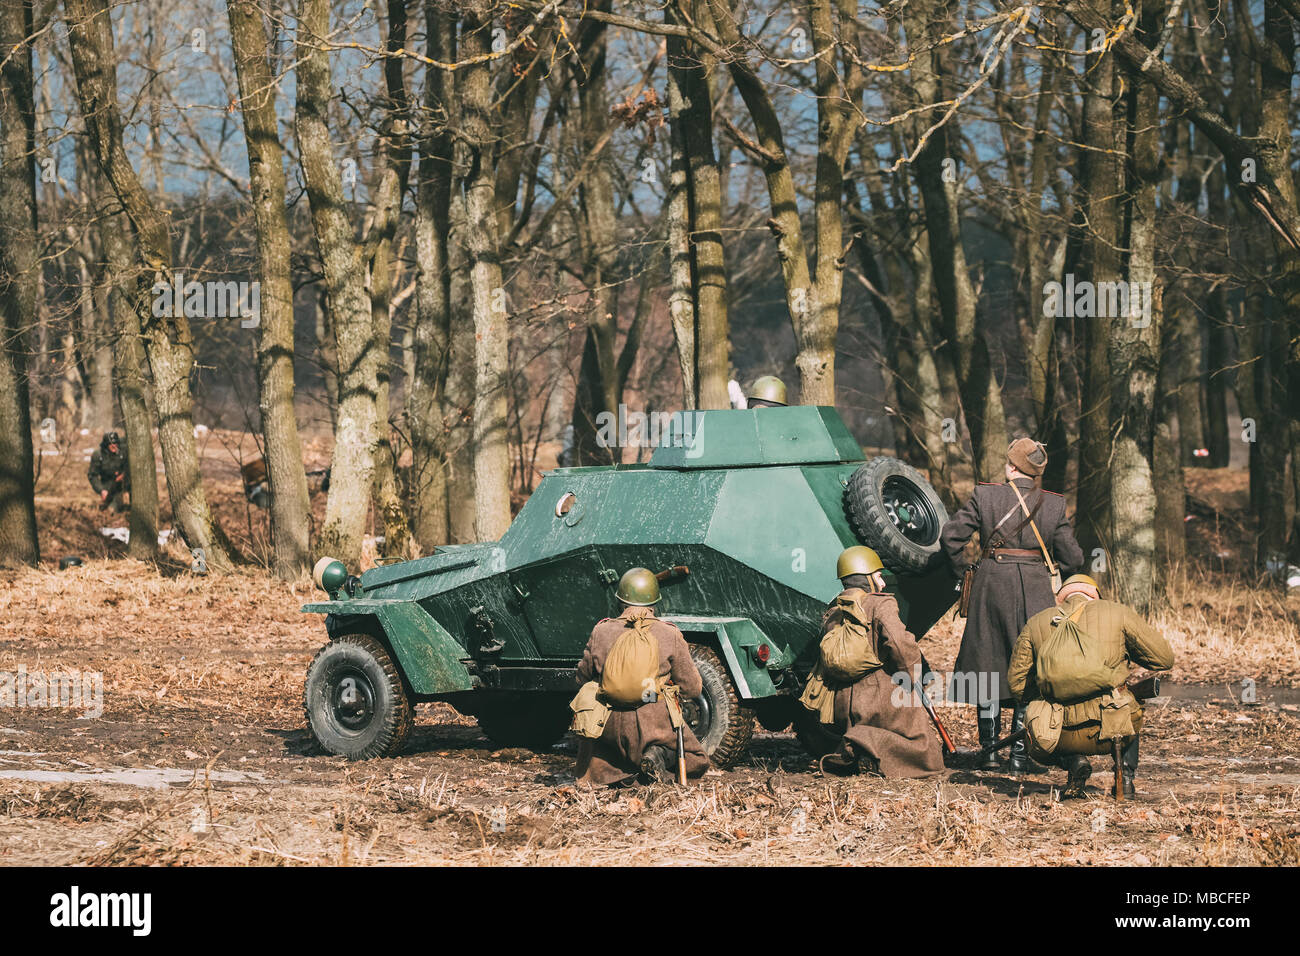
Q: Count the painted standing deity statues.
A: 0